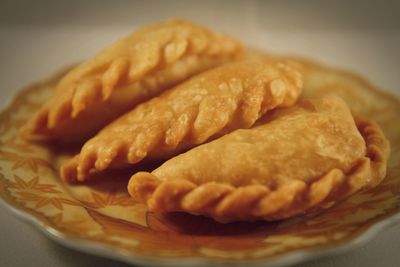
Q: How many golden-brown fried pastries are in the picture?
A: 3